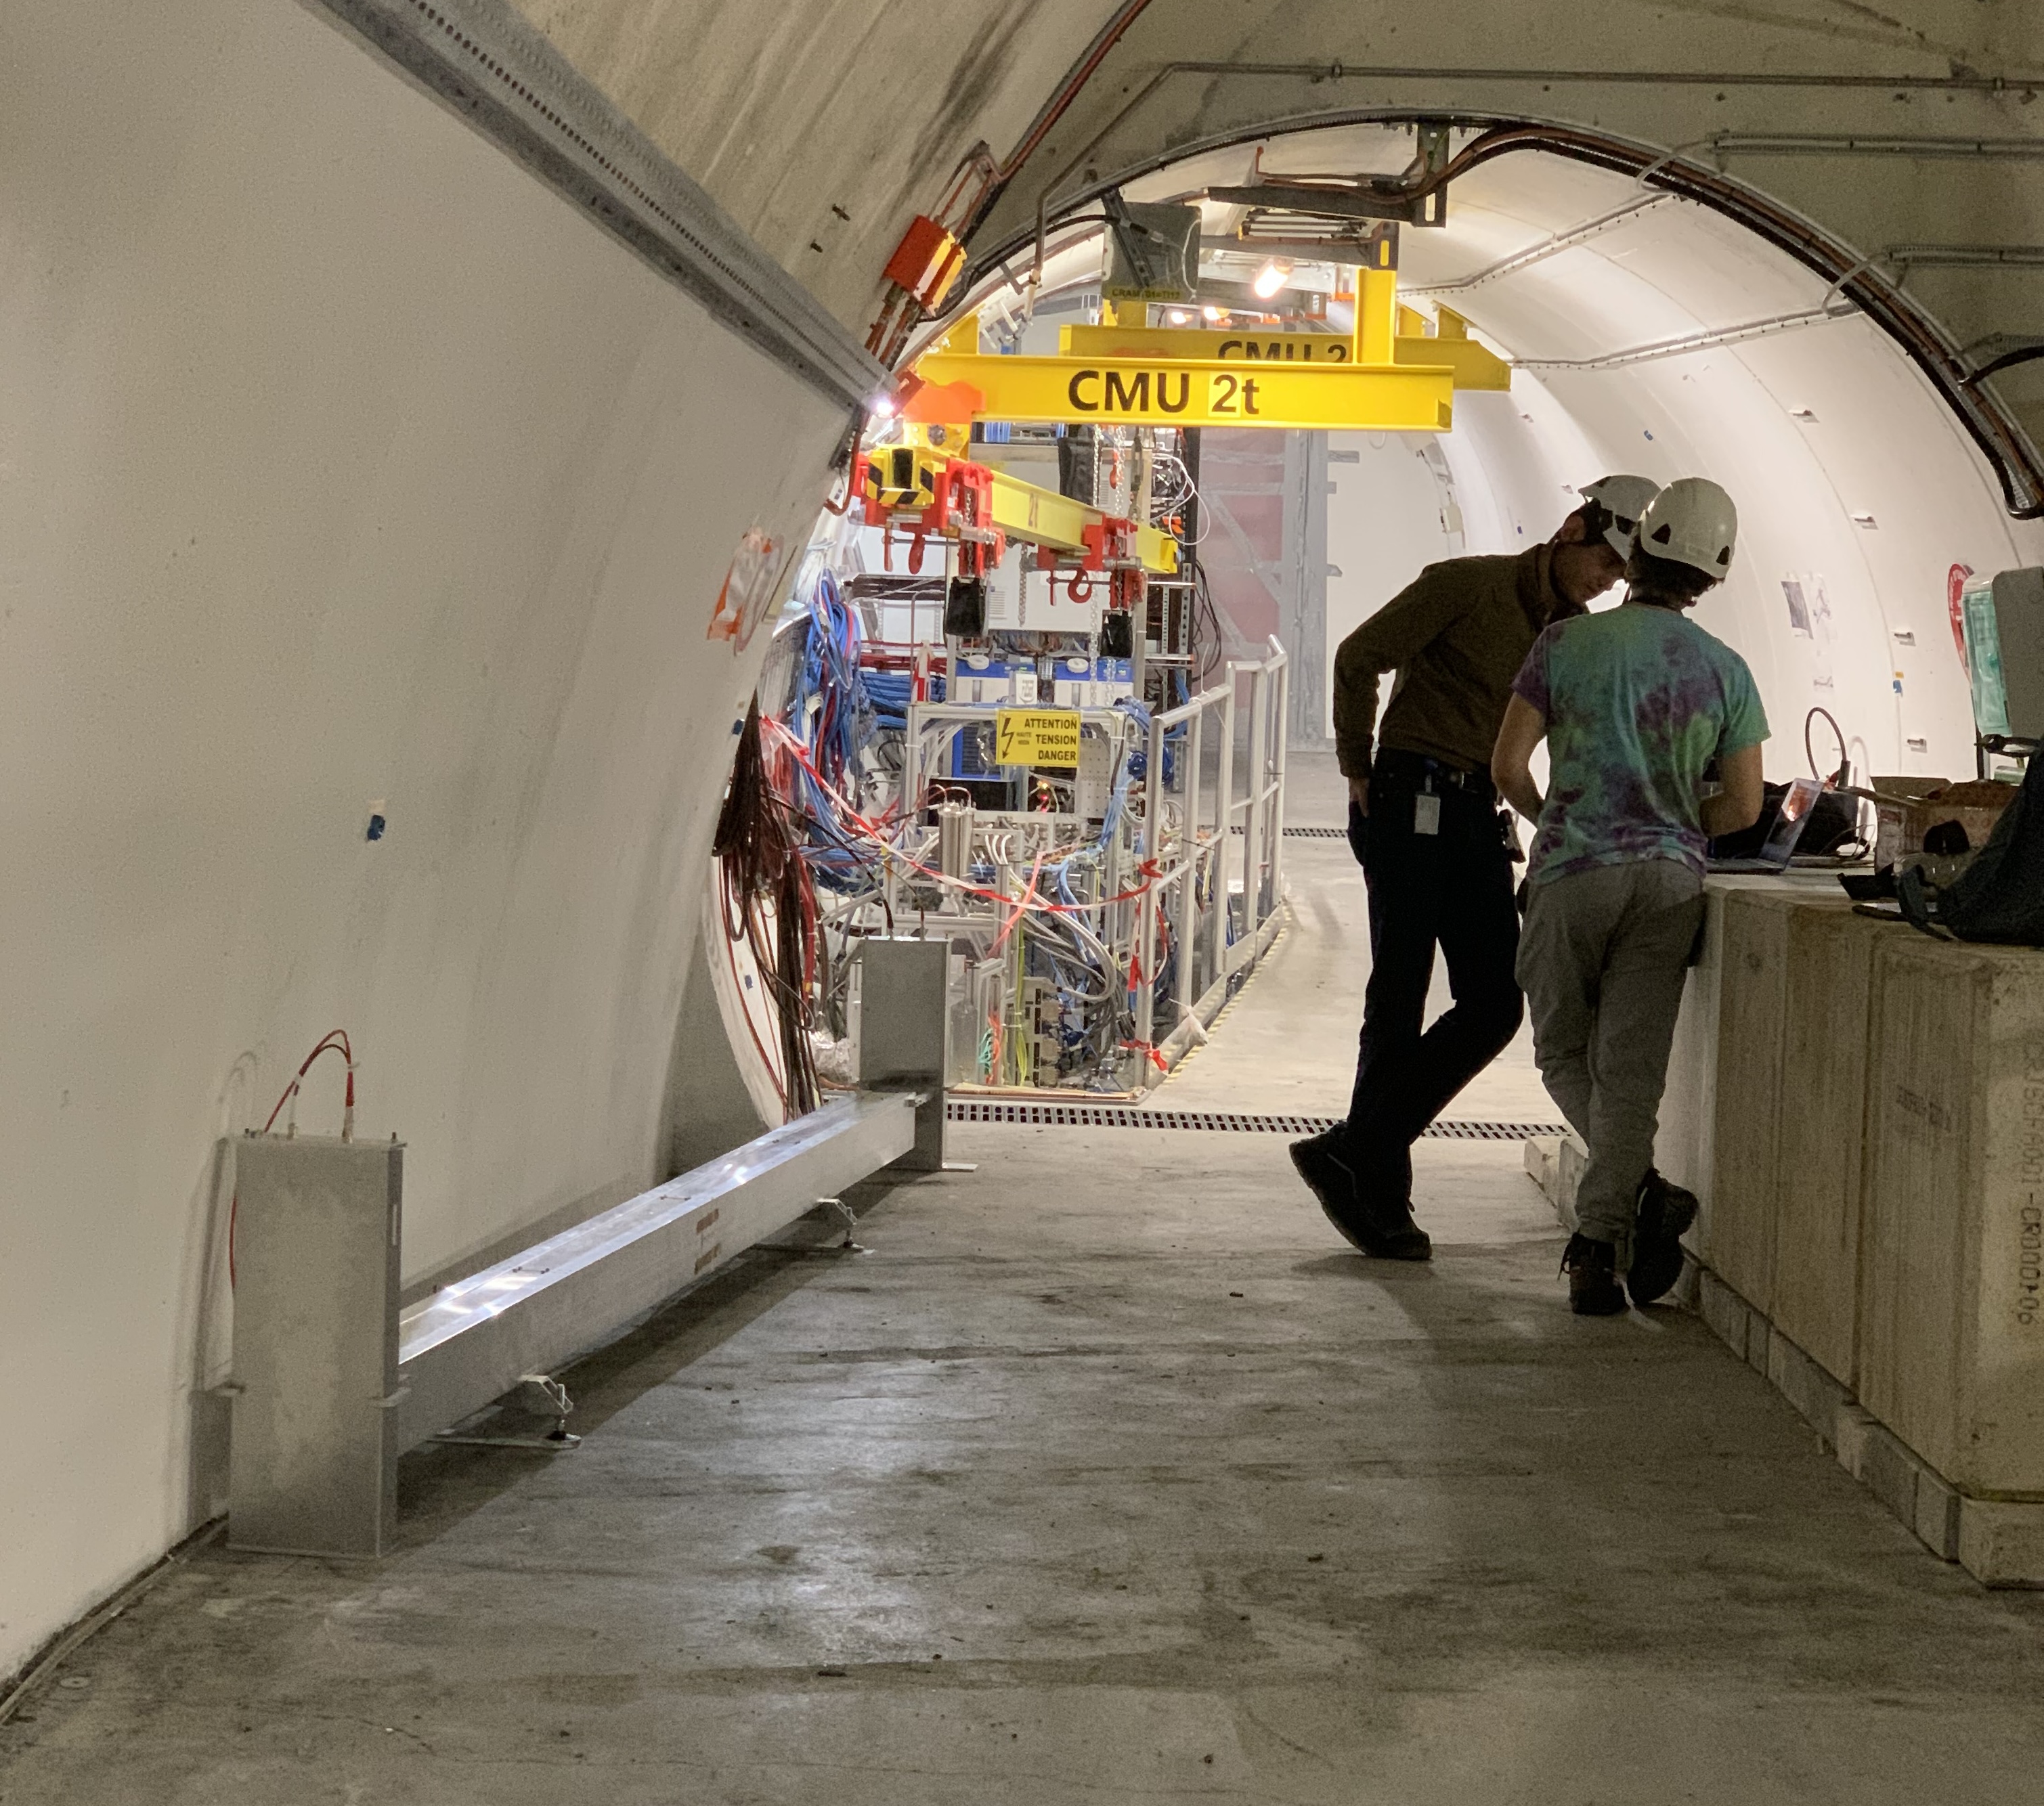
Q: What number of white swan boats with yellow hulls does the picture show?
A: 0